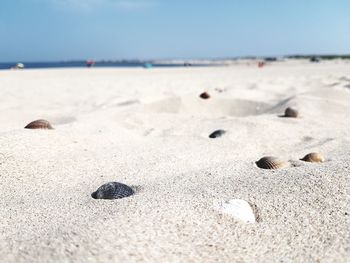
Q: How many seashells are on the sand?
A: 8